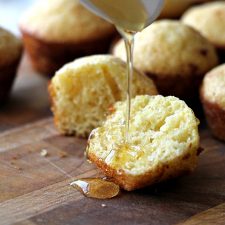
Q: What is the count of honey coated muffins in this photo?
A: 1